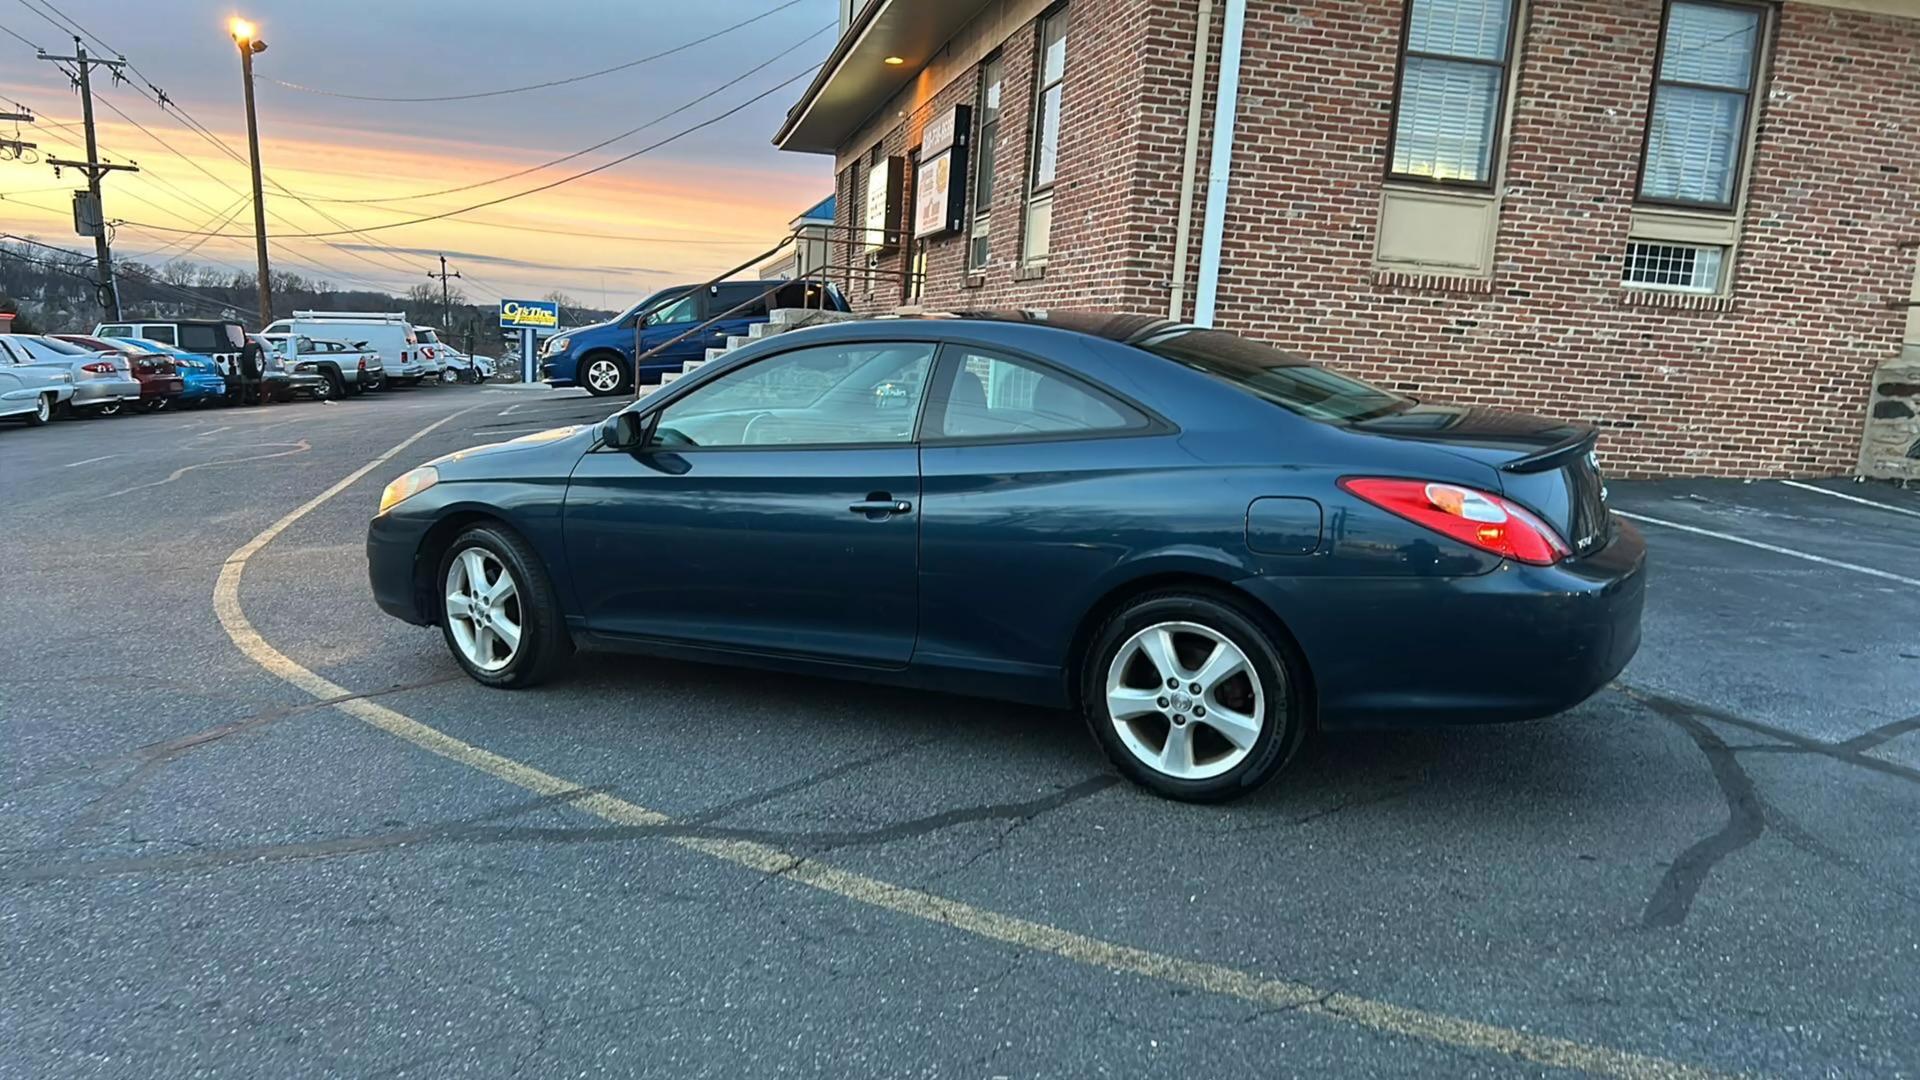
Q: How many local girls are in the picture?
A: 0